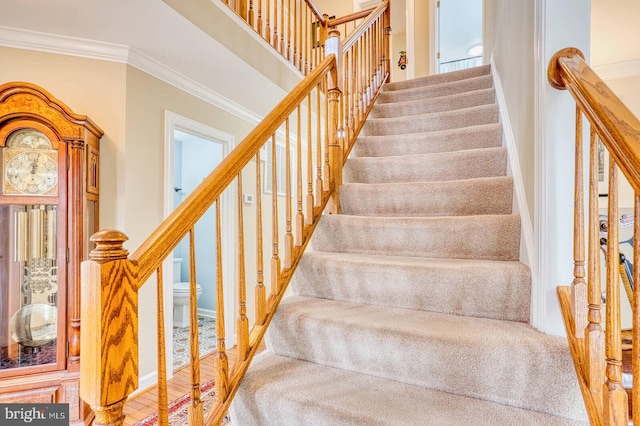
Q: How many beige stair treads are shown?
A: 11